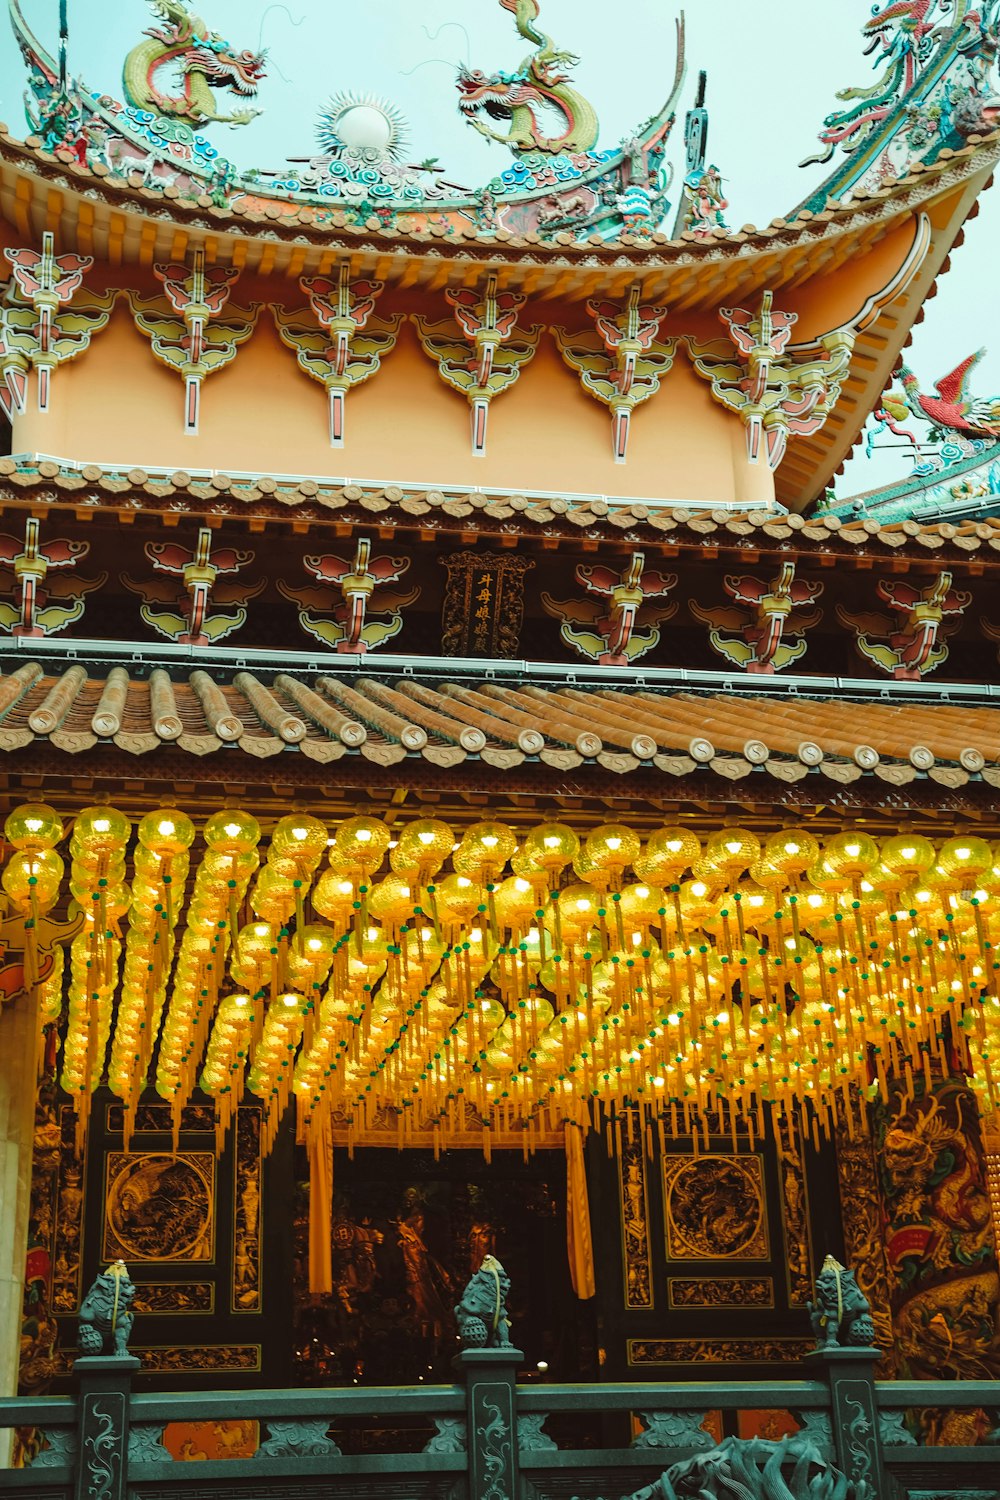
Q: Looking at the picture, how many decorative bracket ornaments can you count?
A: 12